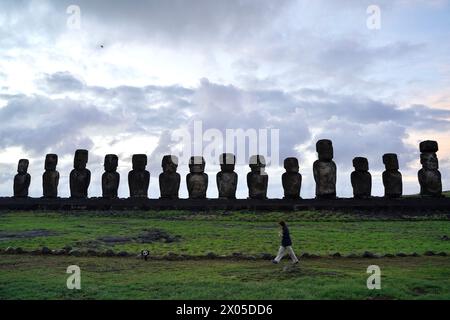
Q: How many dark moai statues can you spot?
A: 14